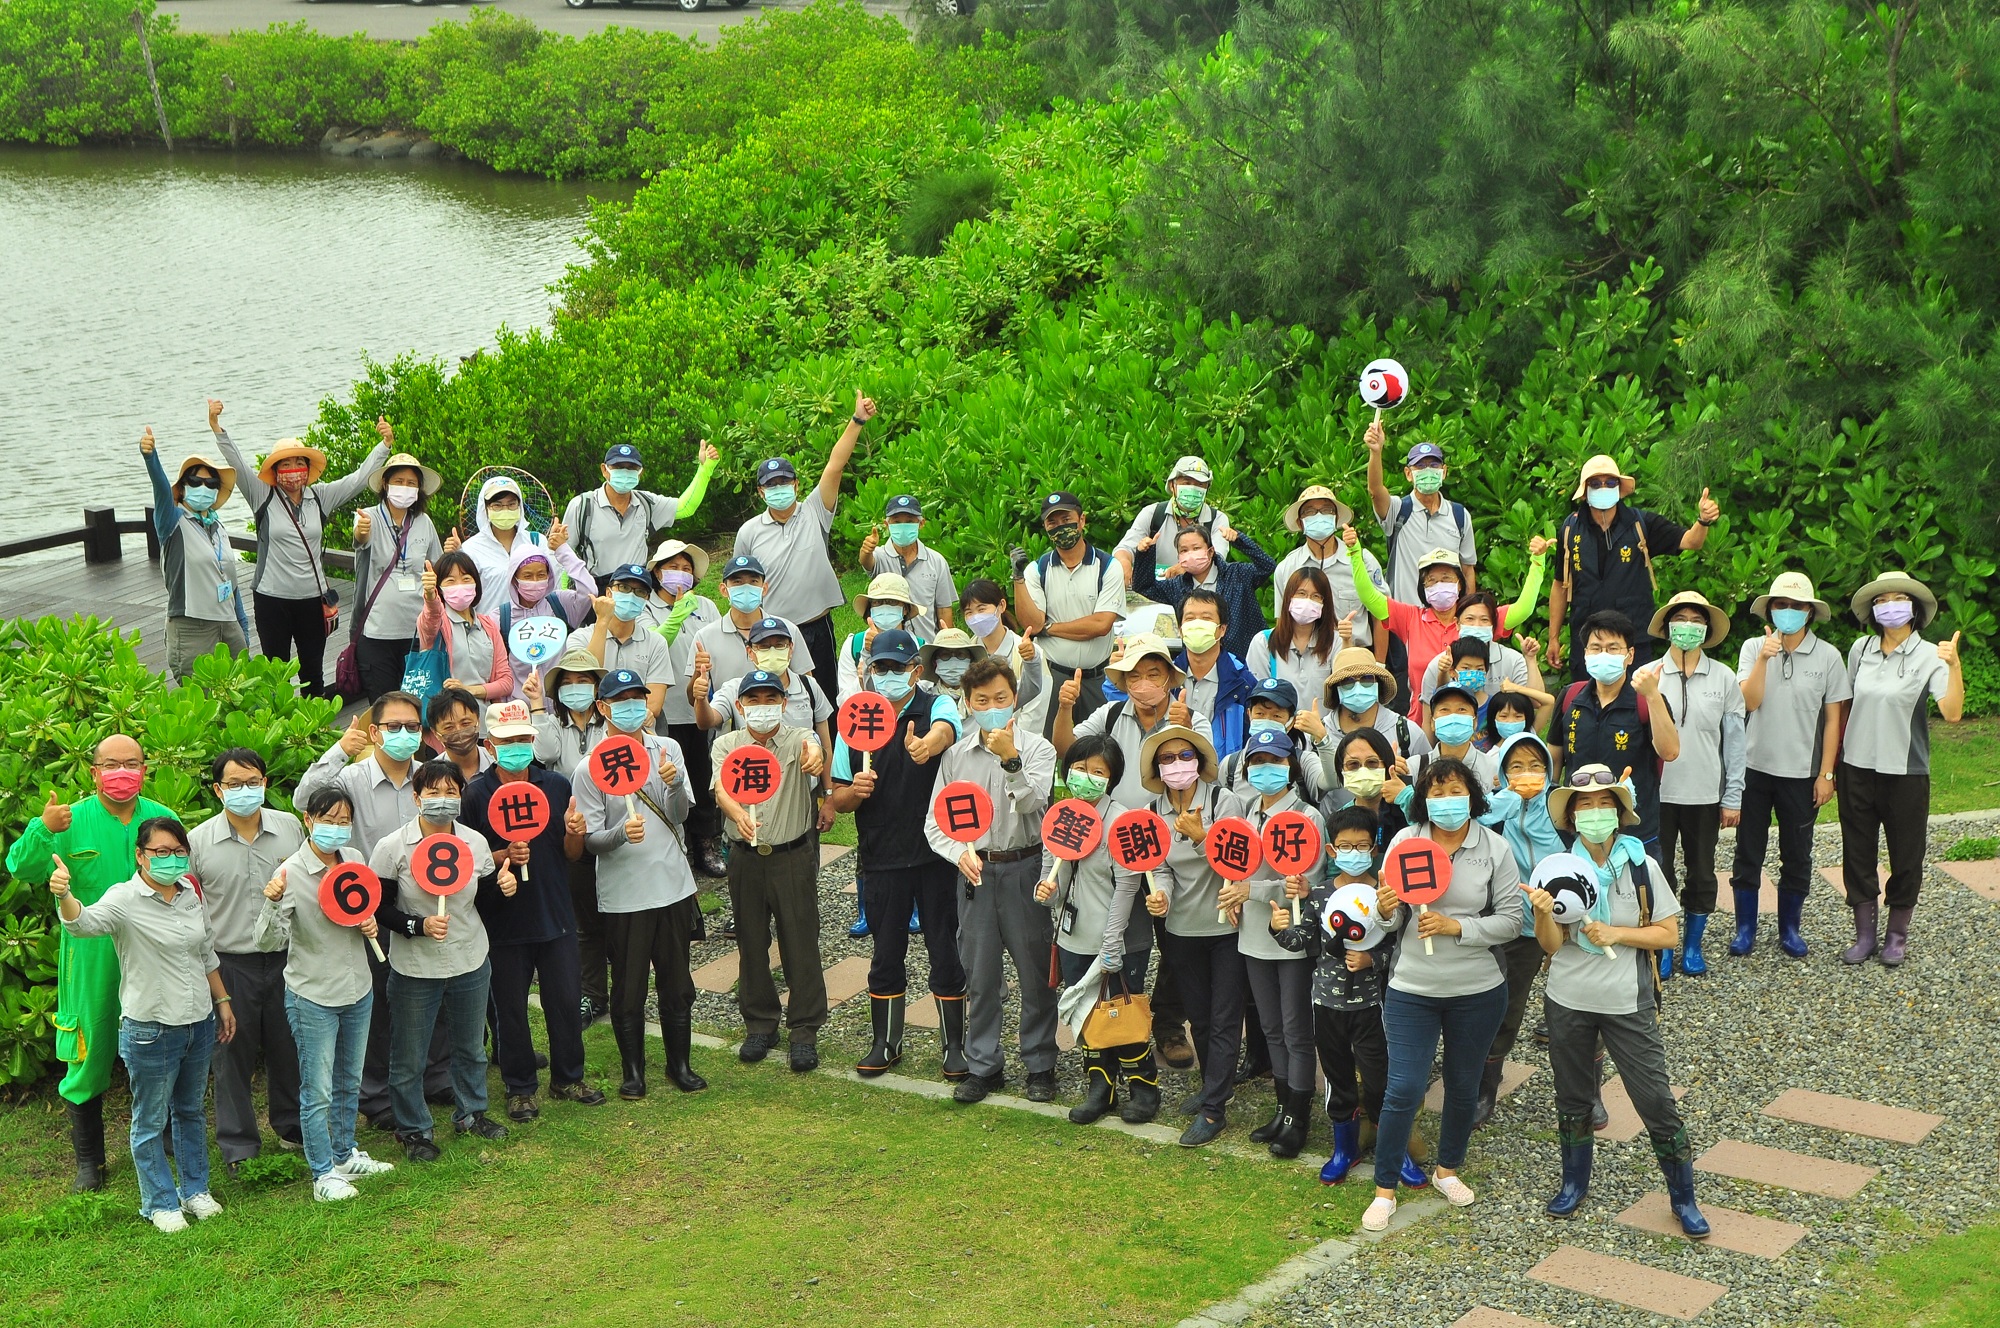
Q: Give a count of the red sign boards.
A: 12